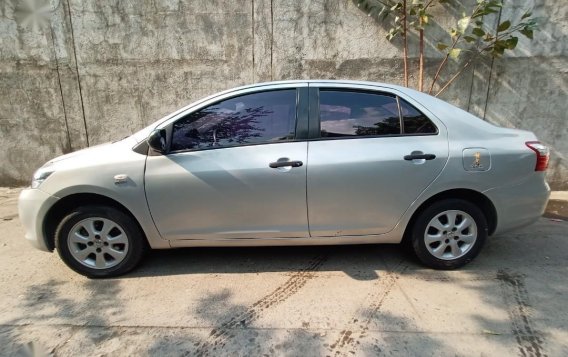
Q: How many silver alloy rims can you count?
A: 2